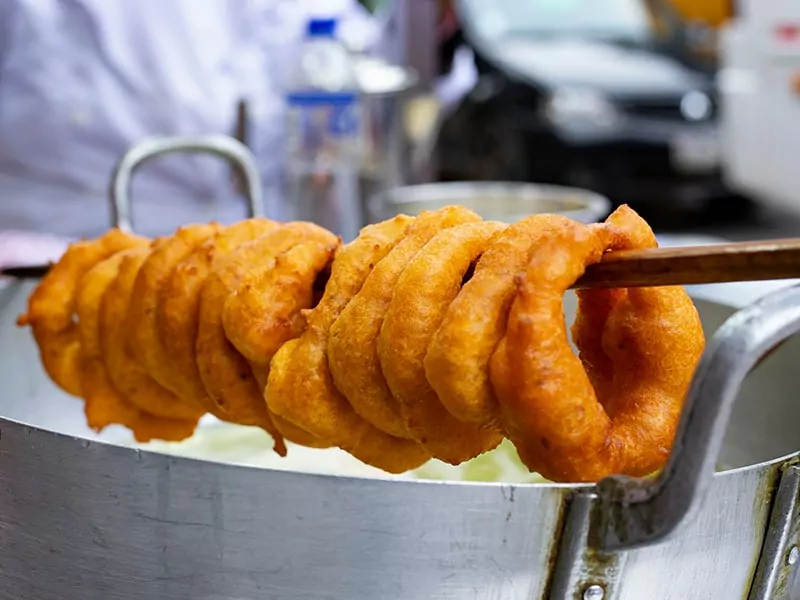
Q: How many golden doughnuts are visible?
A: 12